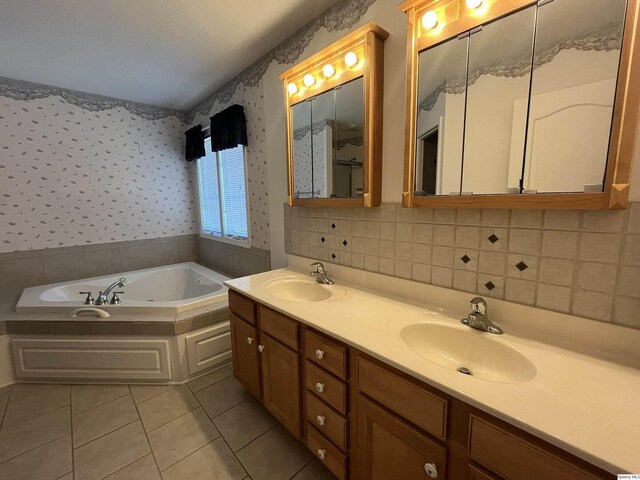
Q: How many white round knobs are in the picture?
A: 7